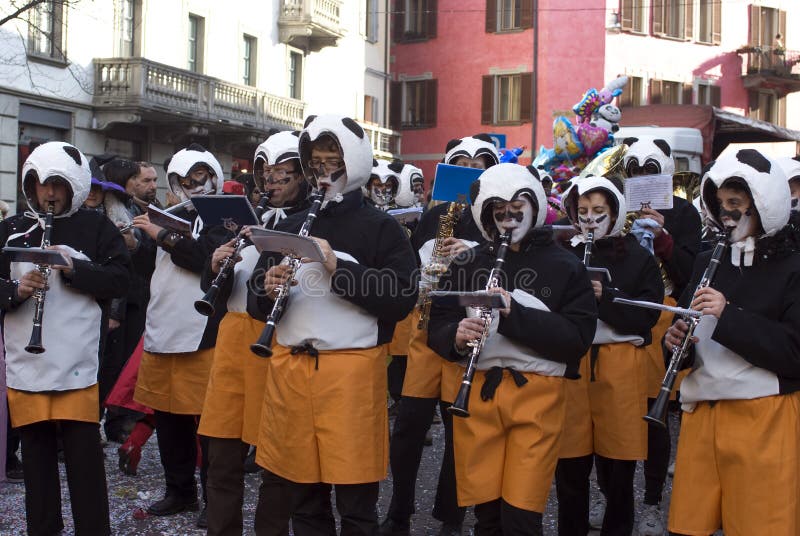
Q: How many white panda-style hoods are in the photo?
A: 13